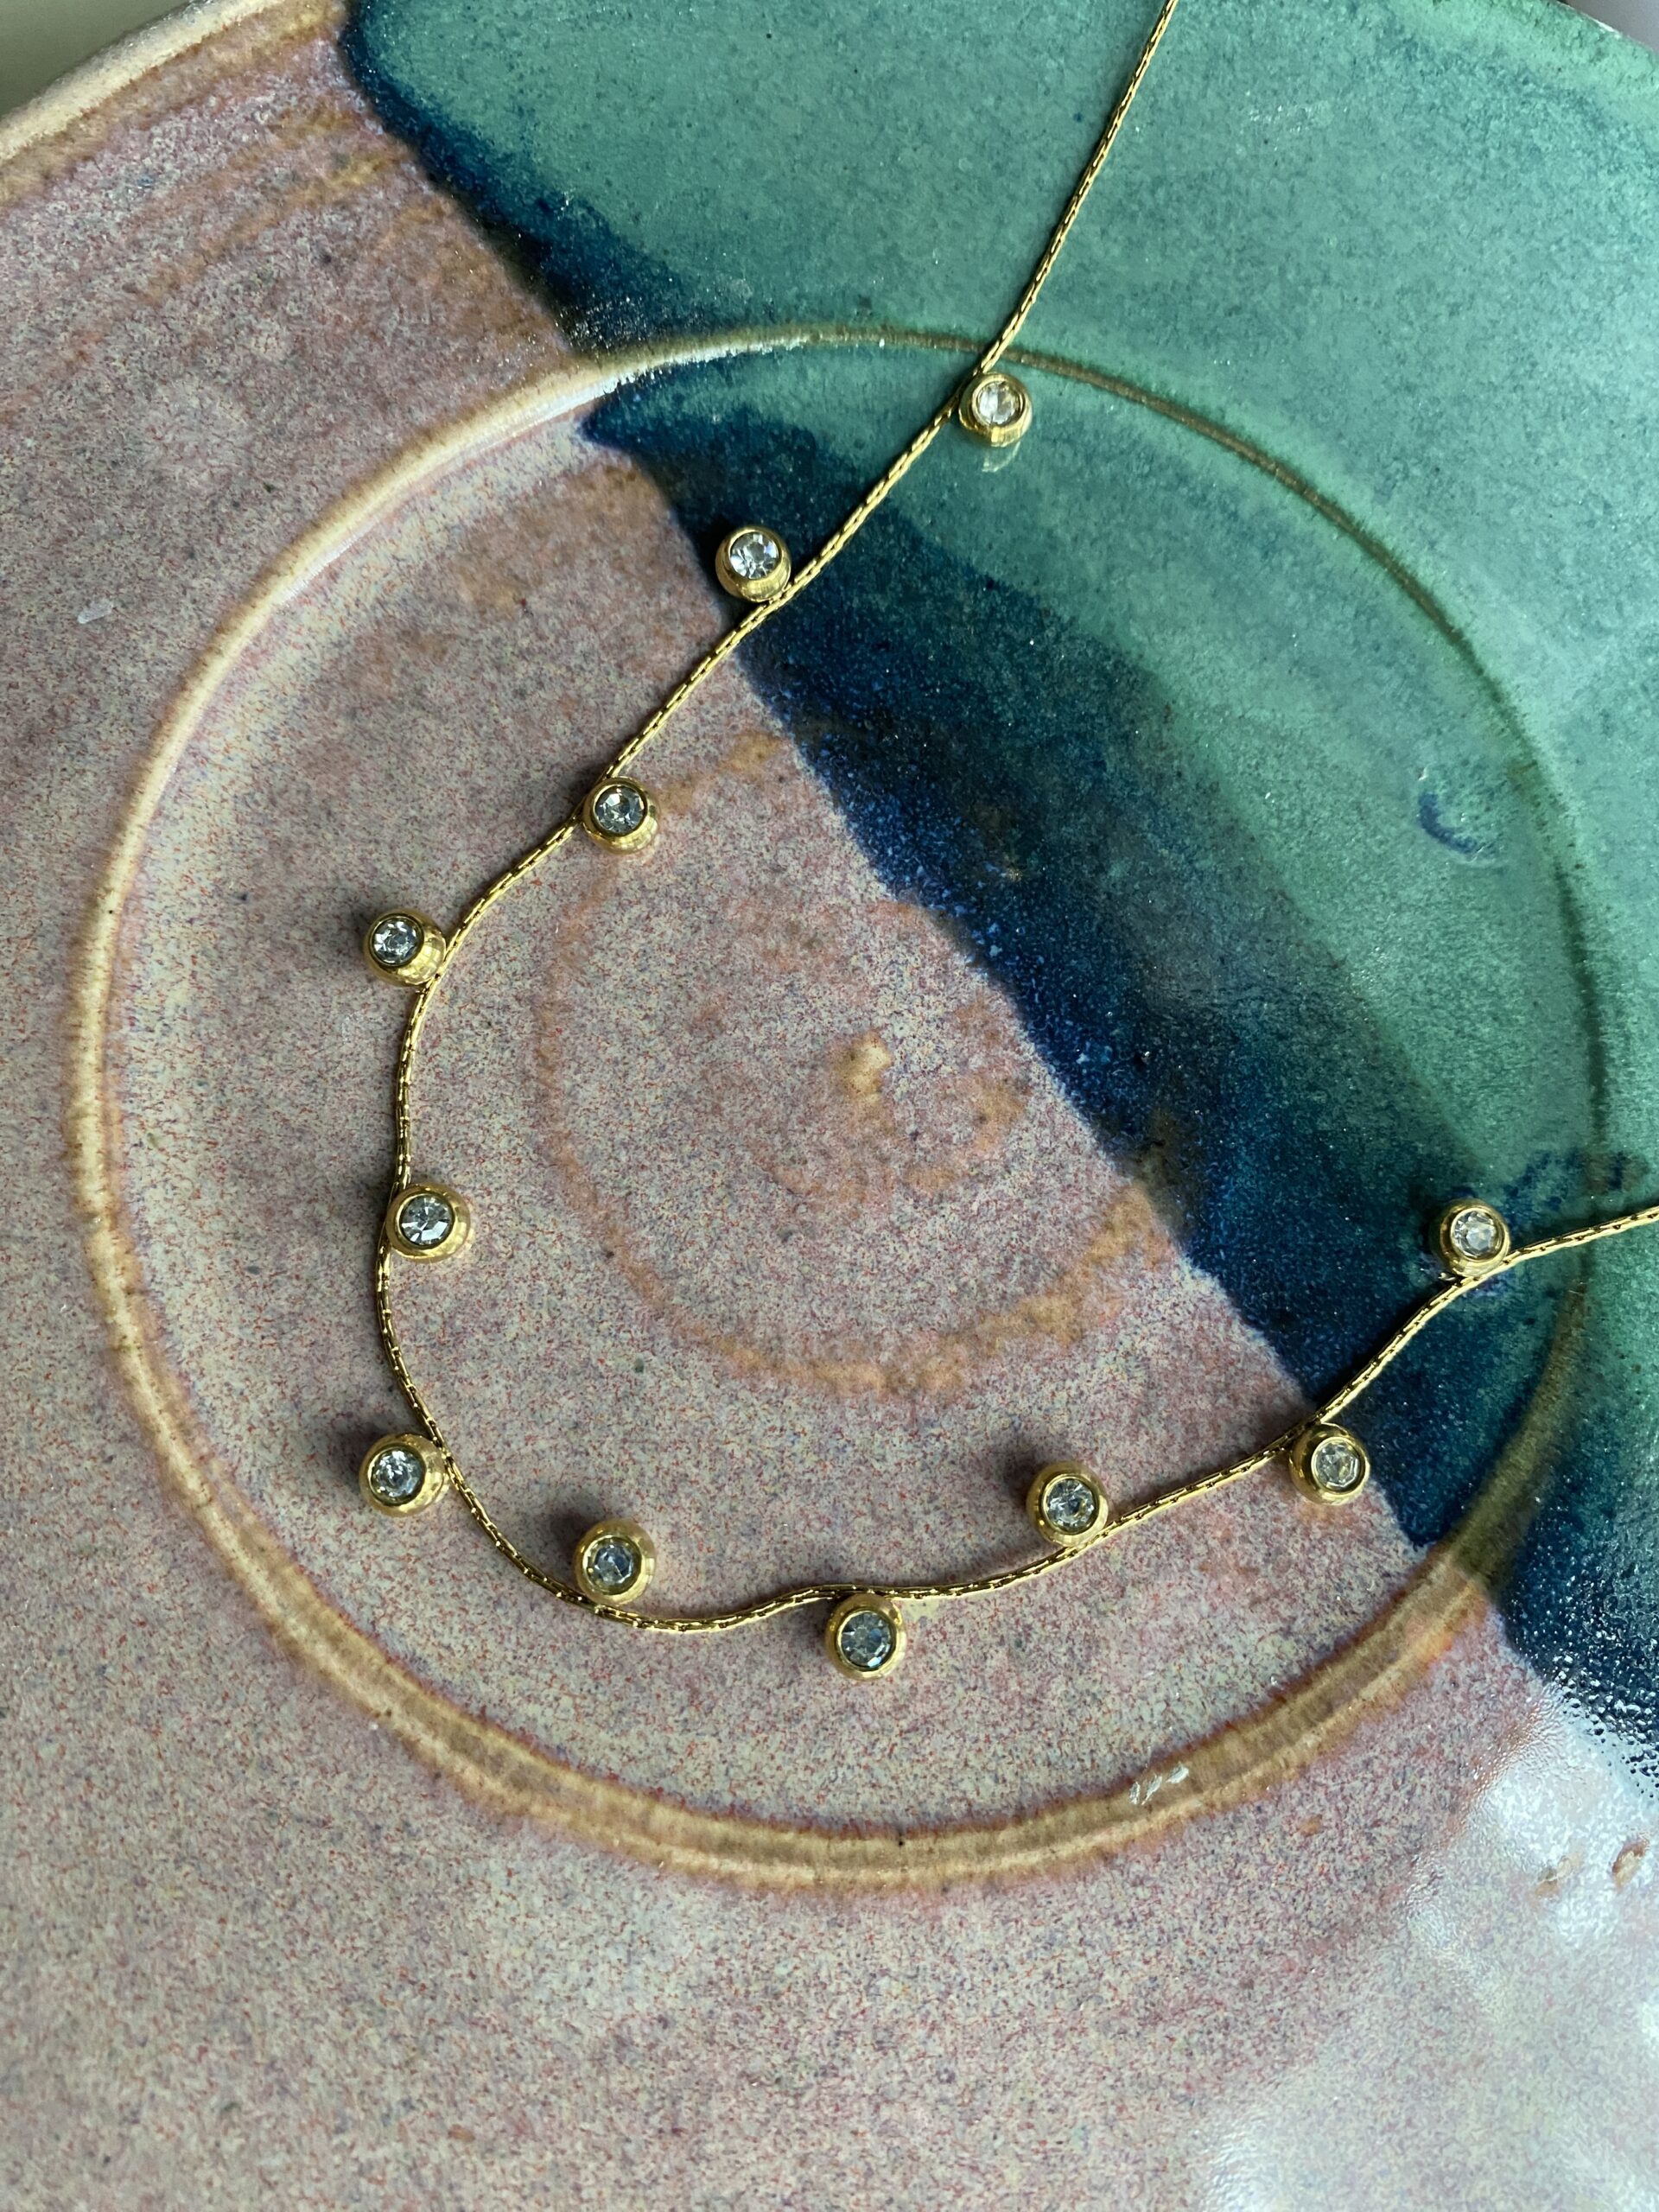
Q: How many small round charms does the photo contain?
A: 11